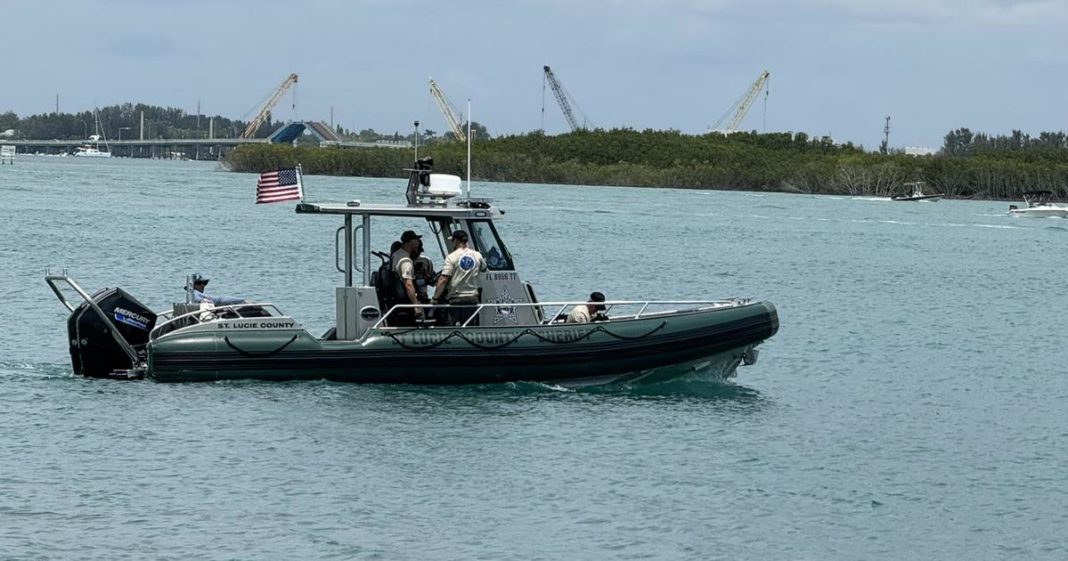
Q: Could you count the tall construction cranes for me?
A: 4